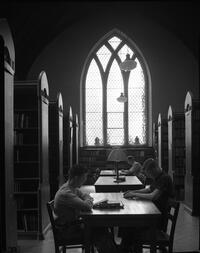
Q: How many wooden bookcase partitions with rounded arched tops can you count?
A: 8